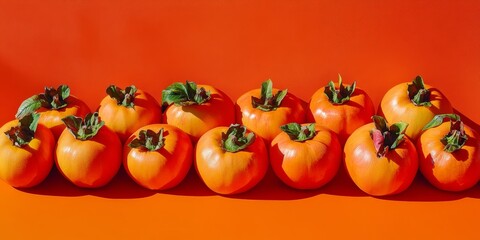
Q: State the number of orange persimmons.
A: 13